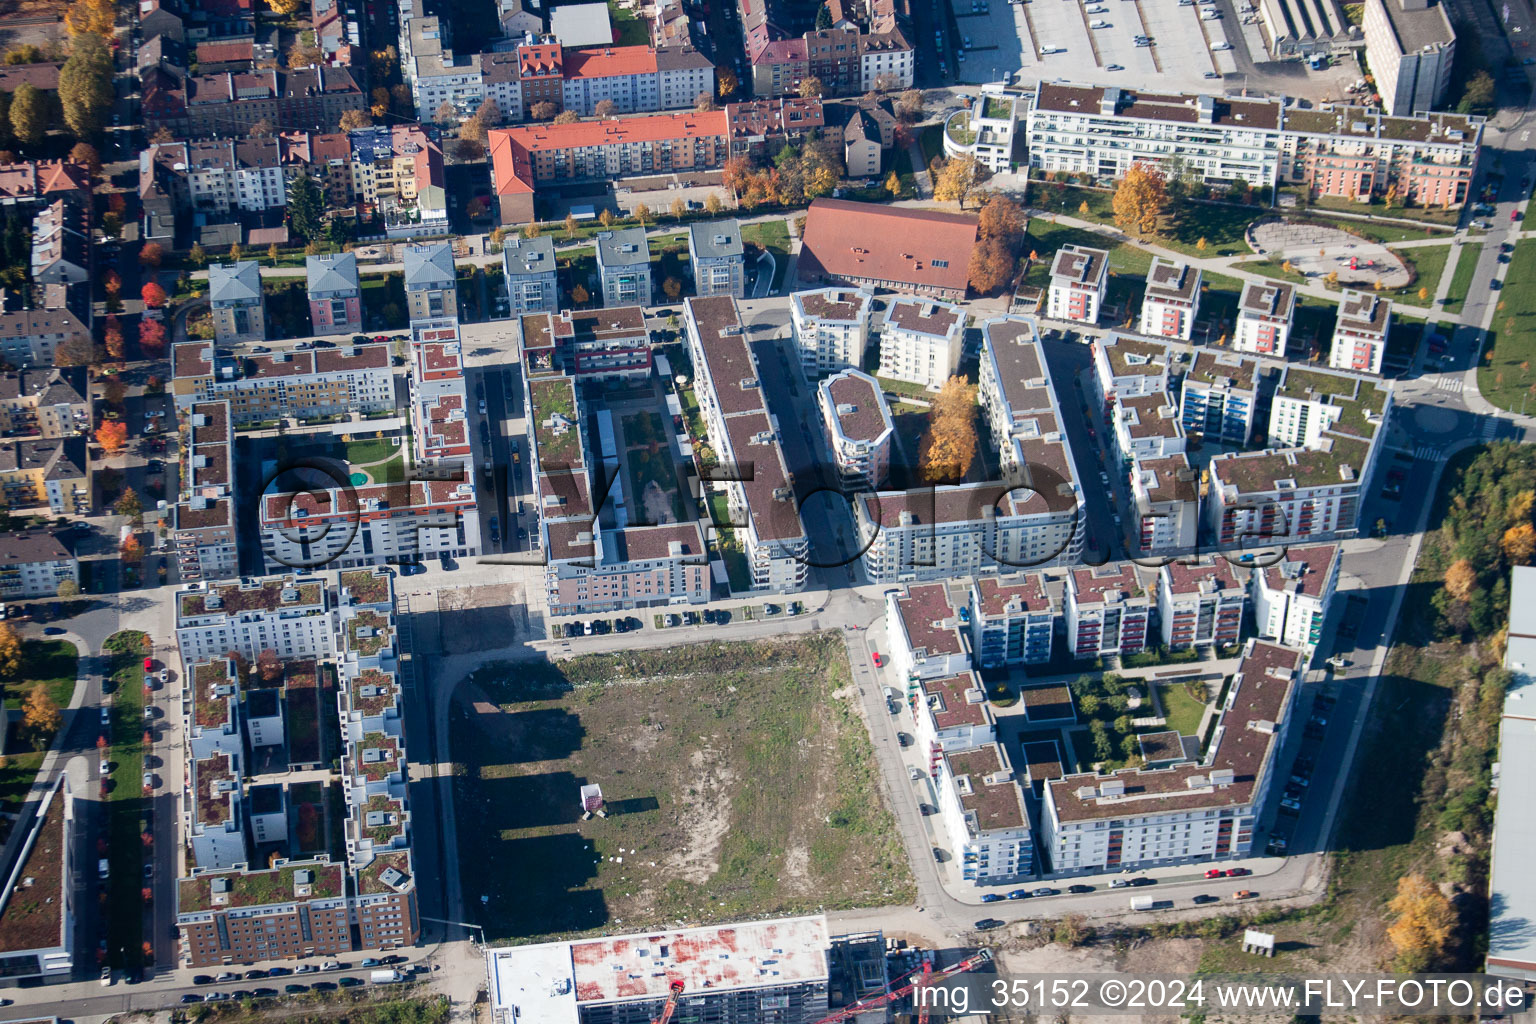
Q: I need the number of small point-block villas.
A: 10